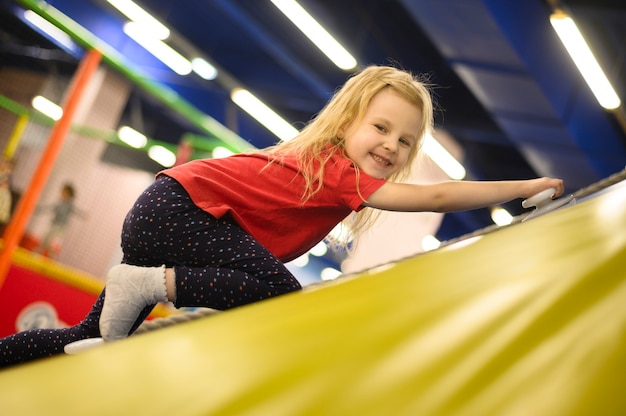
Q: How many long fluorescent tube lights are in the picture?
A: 7